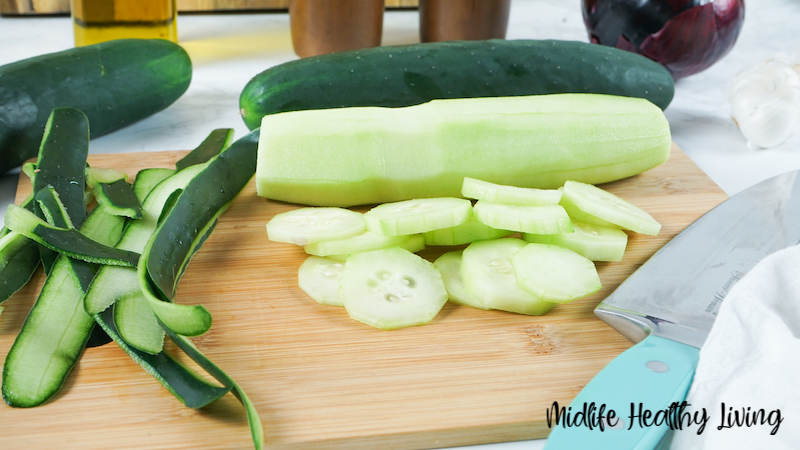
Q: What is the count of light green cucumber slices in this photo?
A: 13